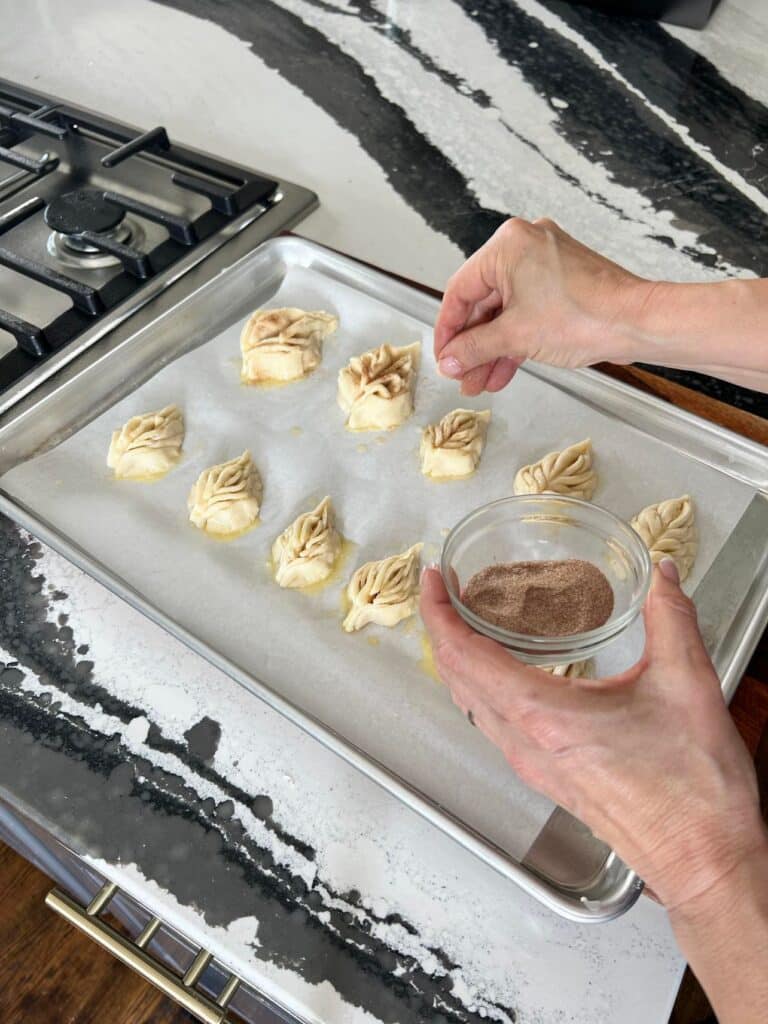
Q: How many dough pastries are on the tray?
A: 10